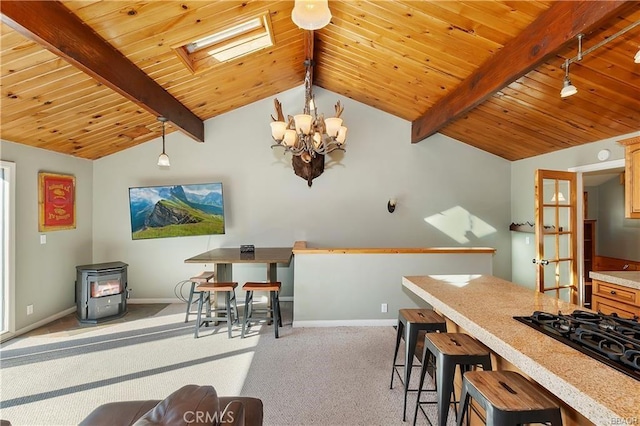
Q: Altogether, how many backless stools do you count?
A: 6